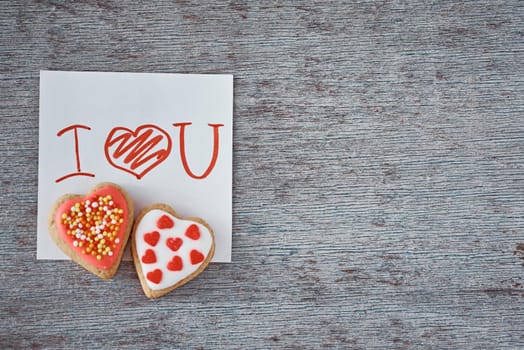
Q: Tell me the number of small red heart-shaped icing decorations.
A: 8